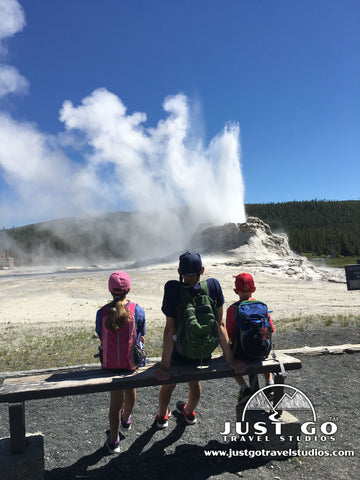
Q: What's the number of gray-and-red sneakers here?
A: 2